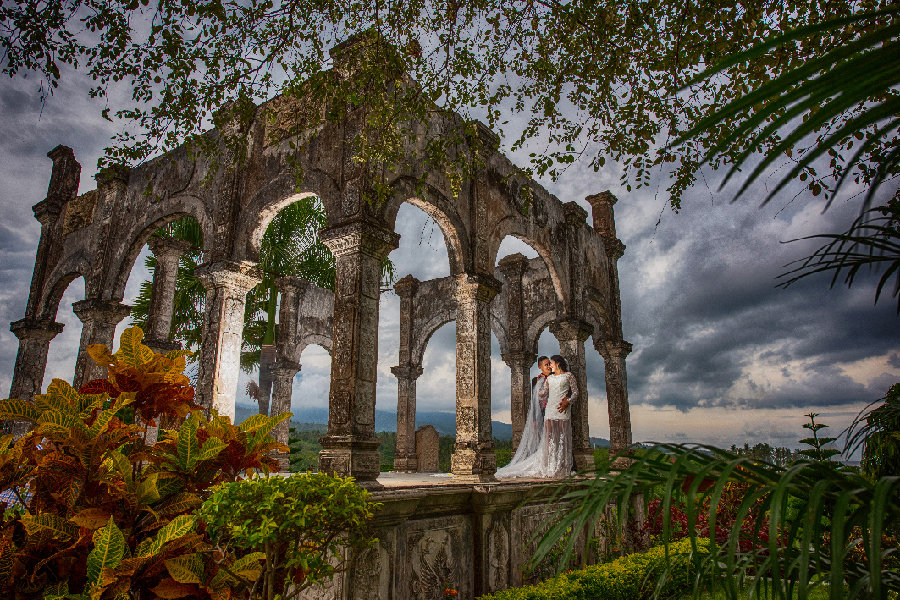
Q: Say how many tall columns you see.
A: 11